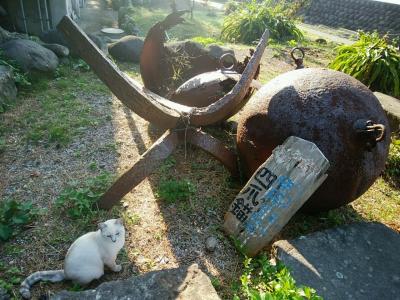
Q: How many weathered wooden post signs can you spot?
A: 1